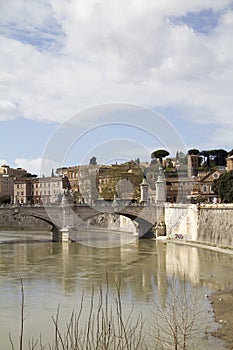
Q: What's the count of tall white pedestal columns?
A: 2